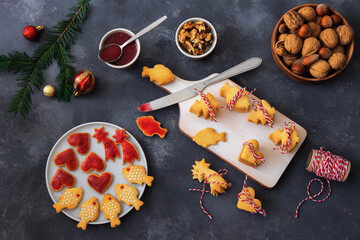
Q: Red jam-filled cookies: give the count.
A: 8